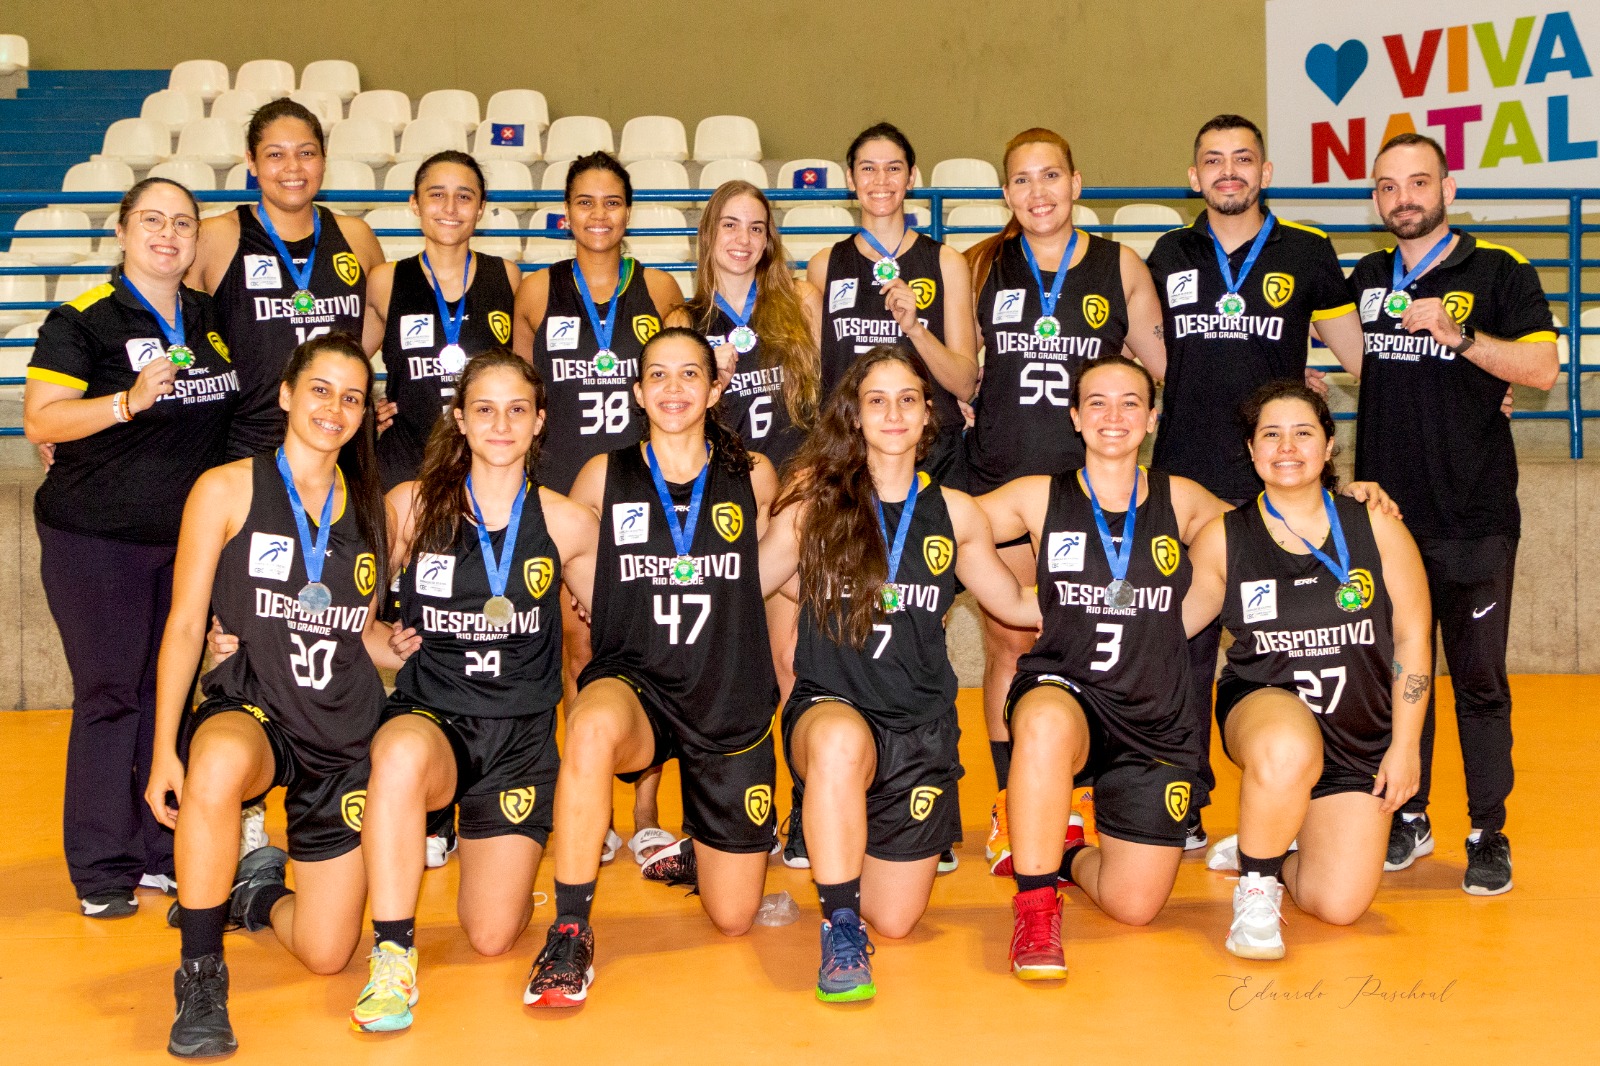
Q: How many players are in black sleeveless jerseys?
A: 12